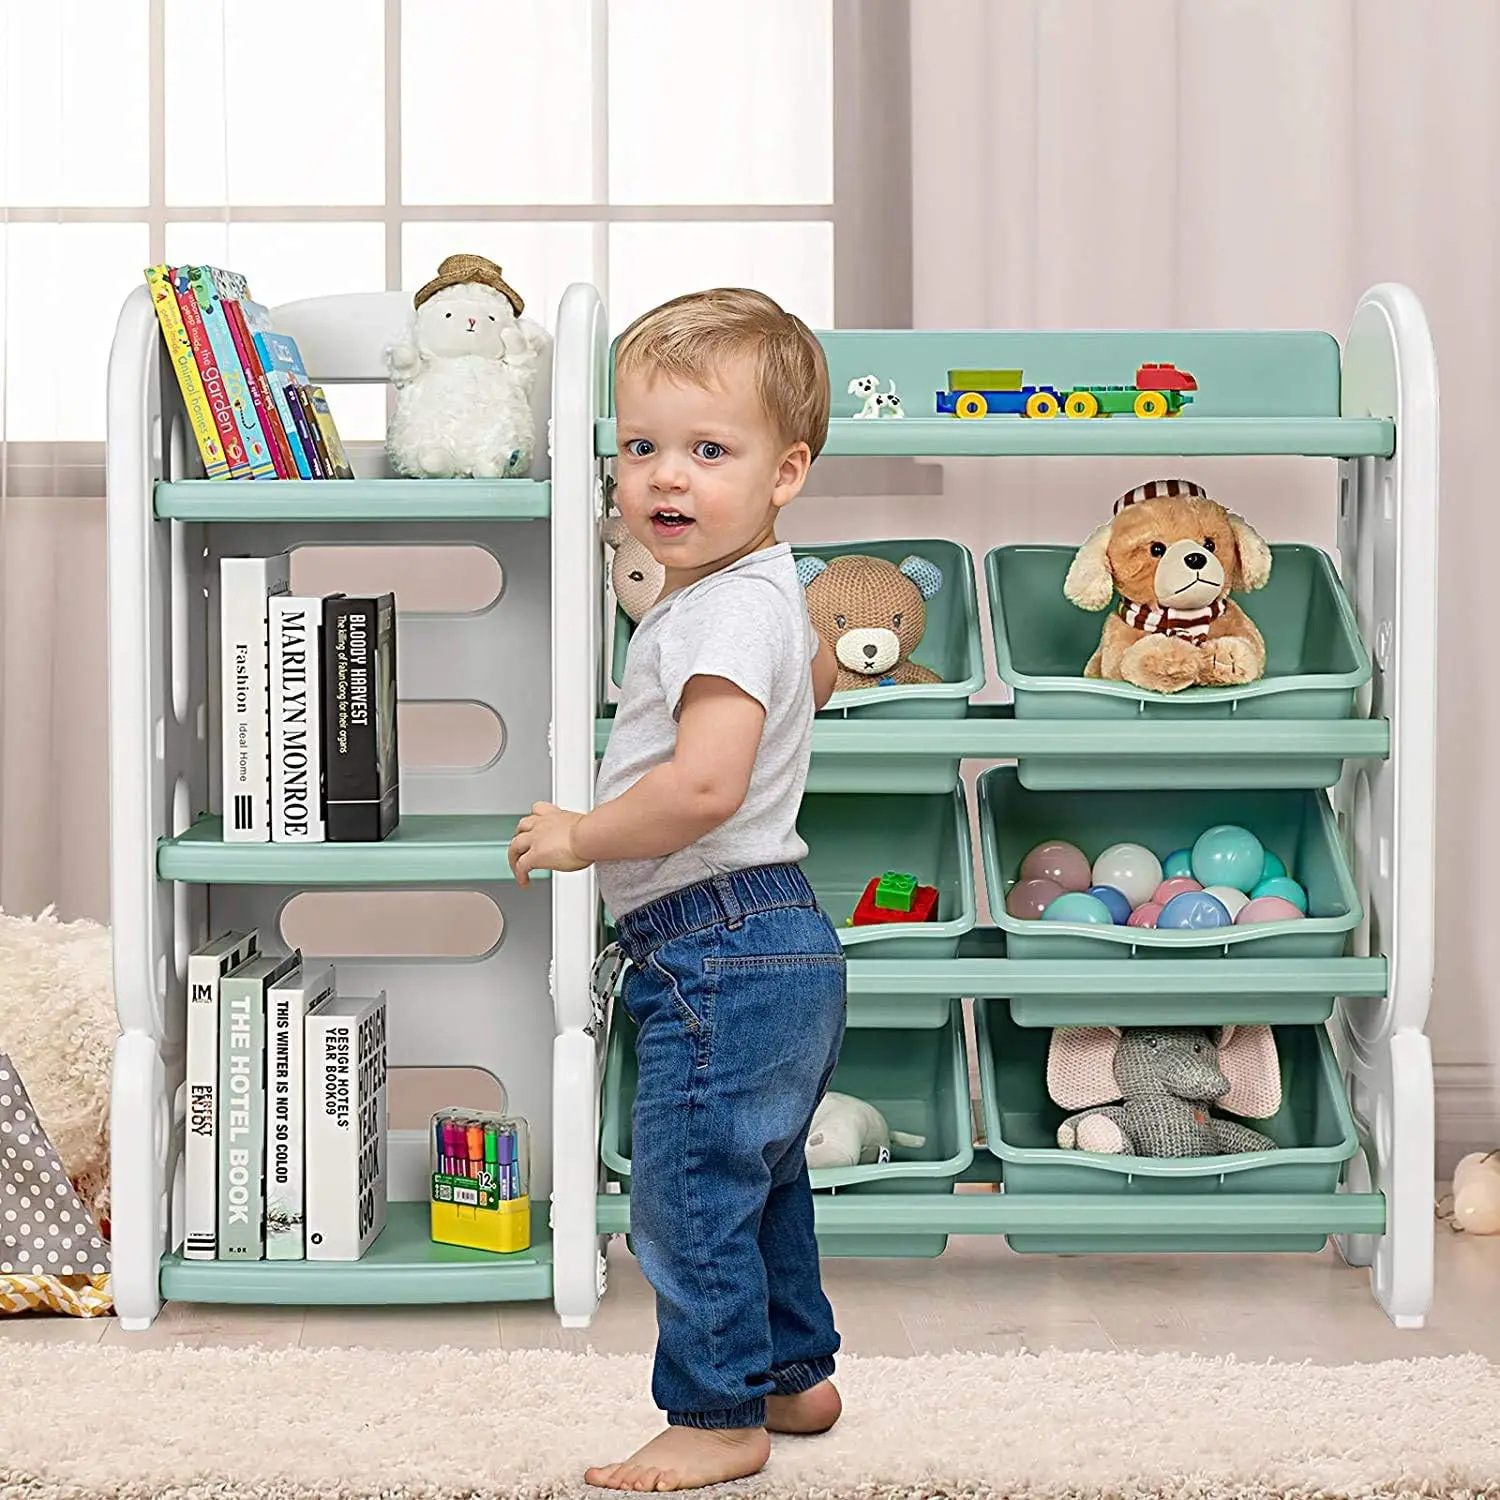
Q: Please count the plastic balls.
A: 14